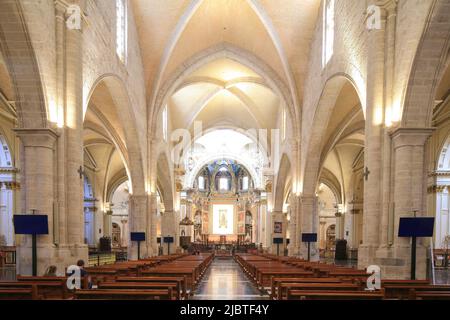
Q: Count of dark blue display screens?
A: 6